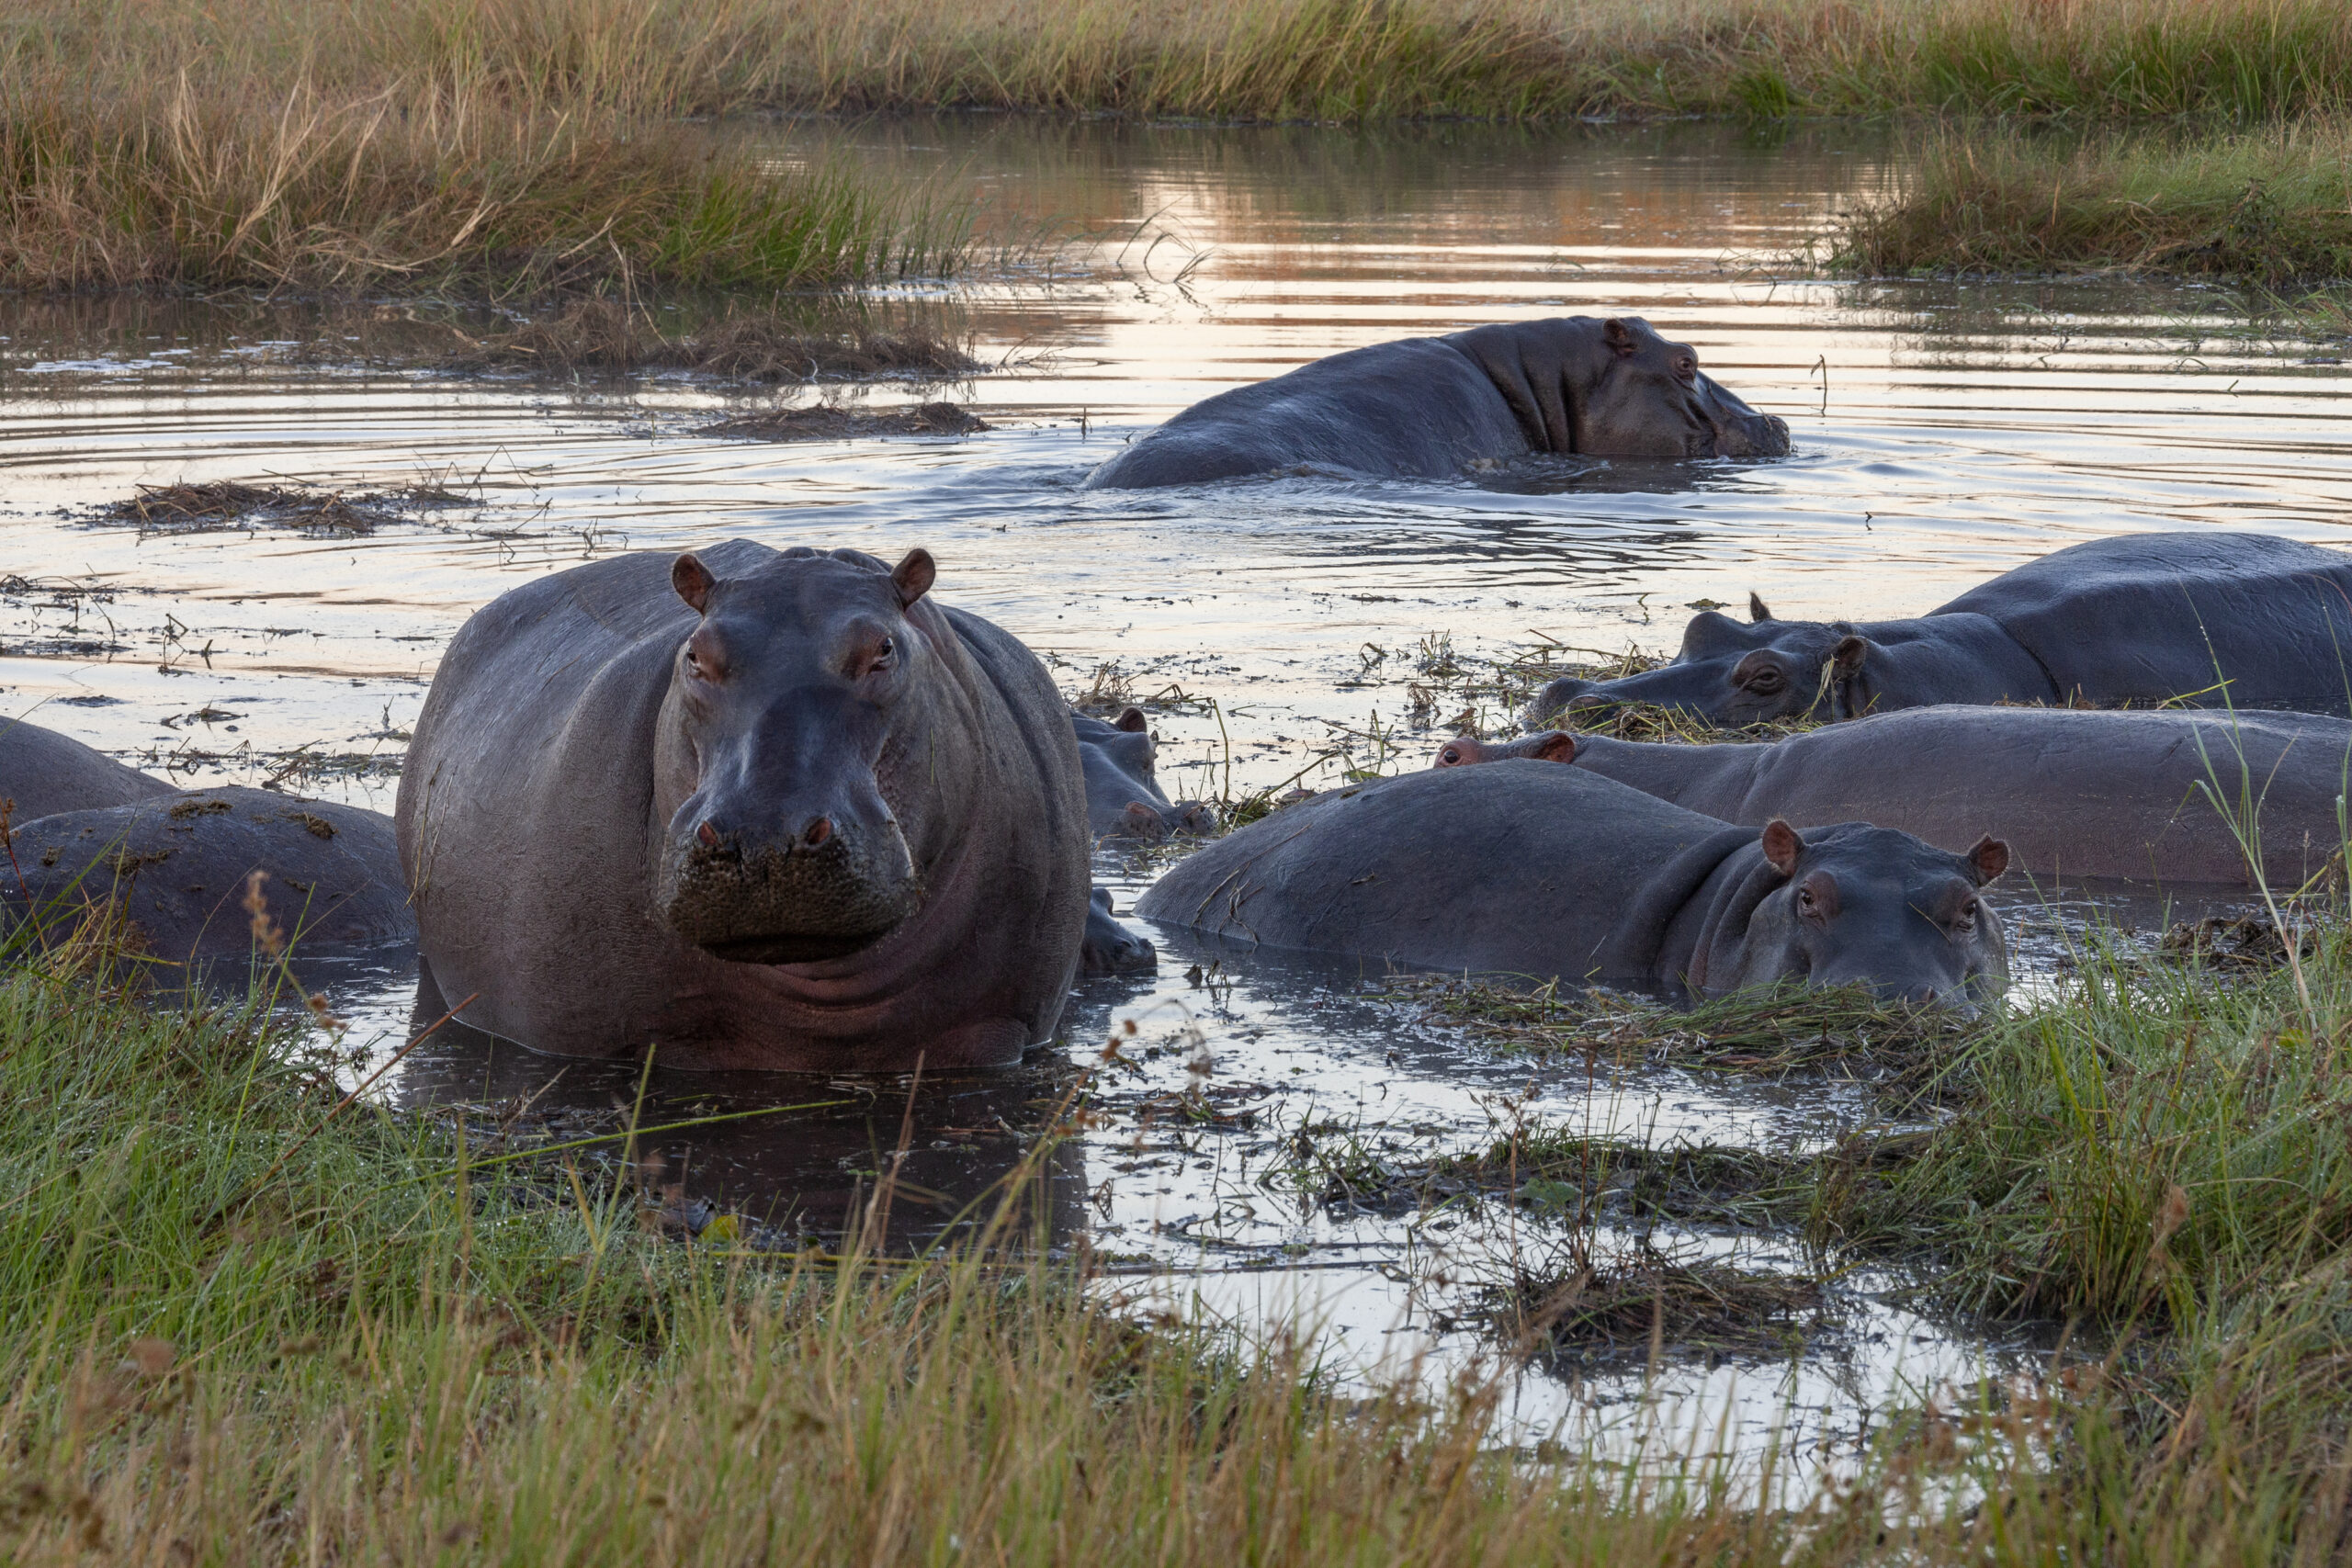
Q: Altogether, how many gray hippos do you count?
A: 9